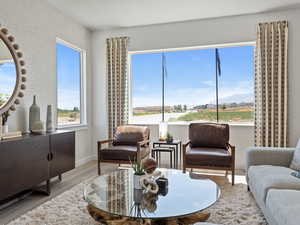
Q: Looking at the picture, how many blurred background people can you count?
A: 0